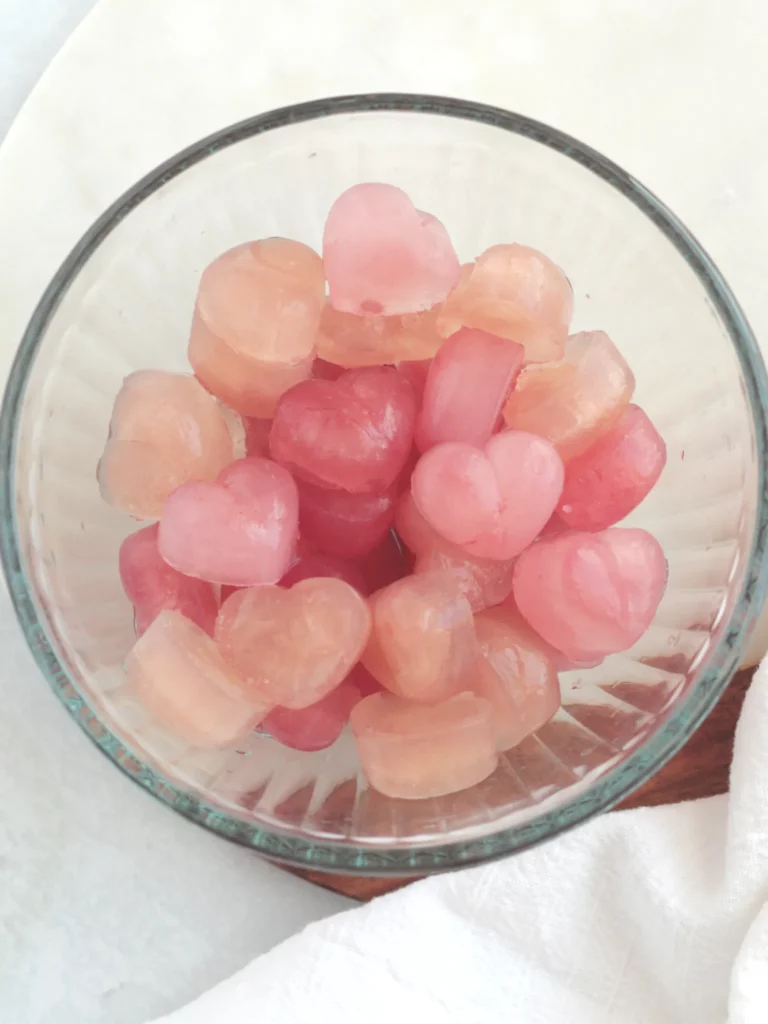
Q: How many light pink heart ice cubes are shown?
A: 4